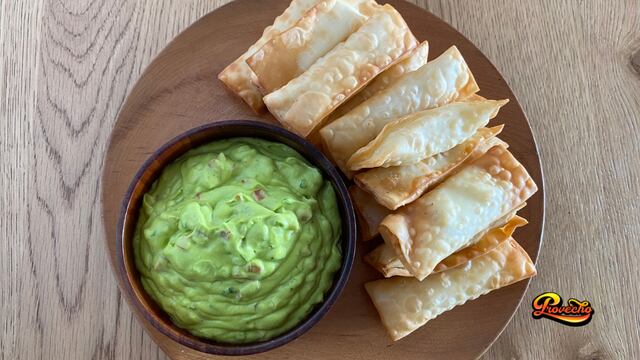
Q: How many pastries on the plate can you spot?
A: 11